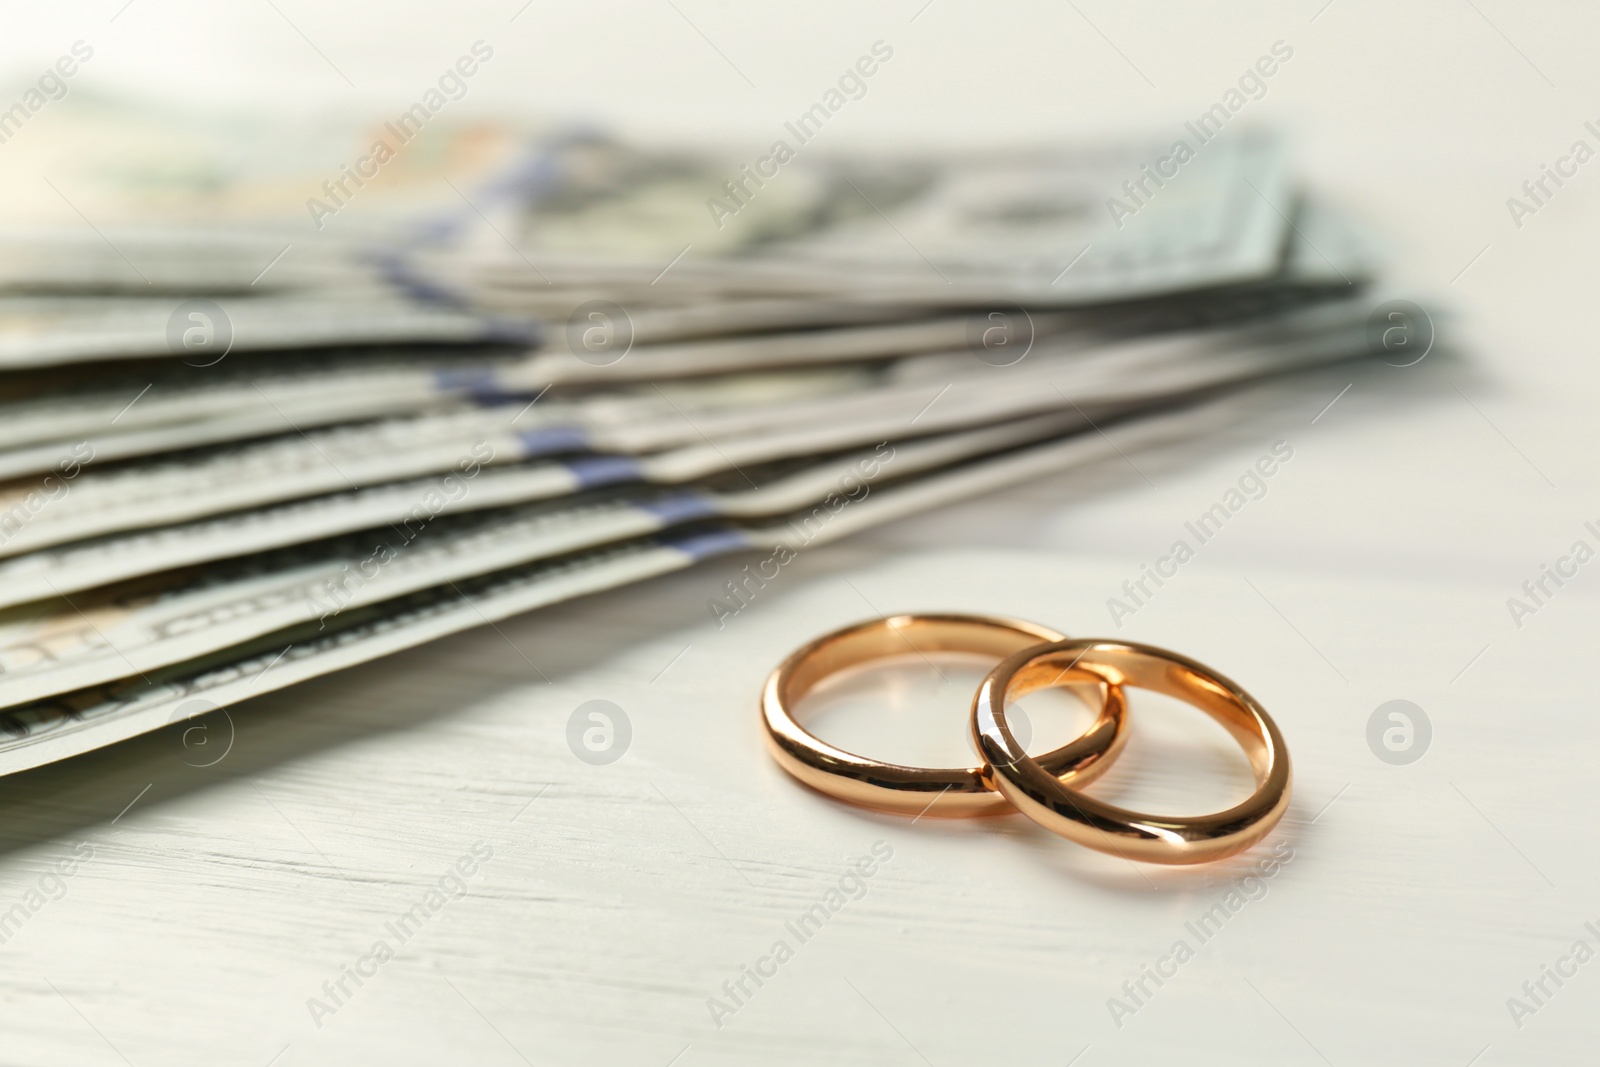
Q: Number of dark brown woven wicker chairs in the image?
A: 0